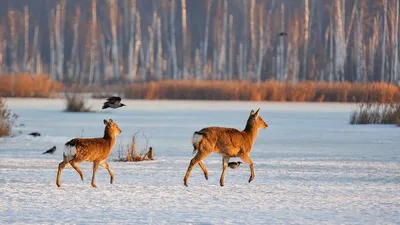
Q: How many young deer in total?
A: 1